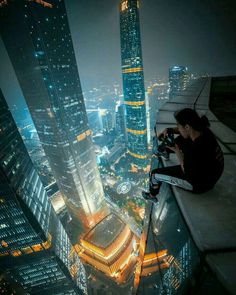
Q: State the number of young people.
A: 1